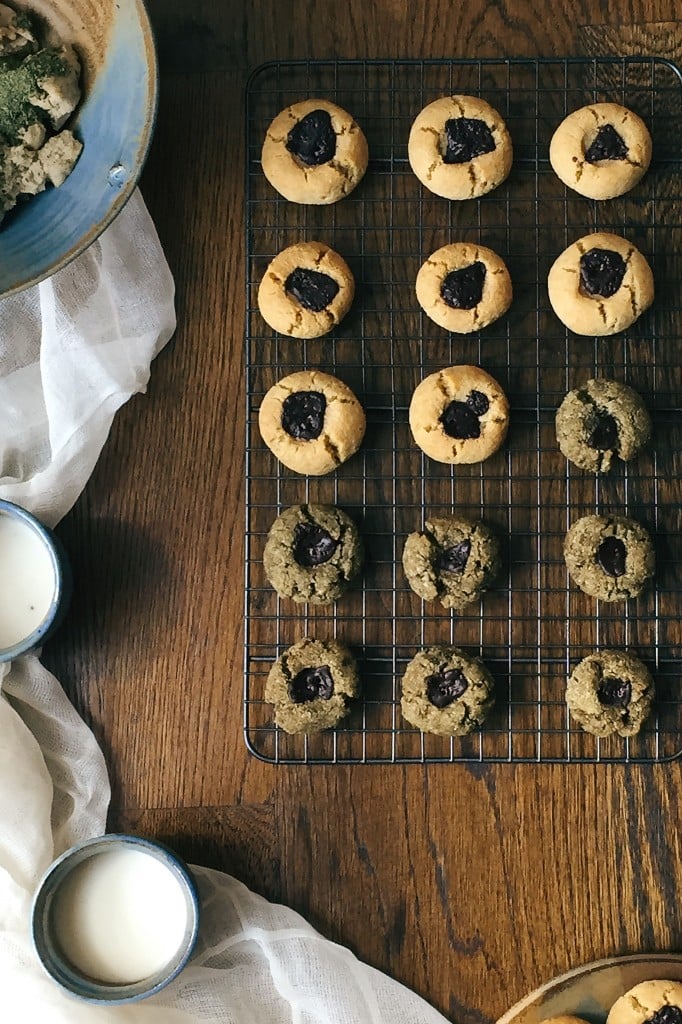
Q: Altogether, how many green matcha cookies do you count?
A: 7